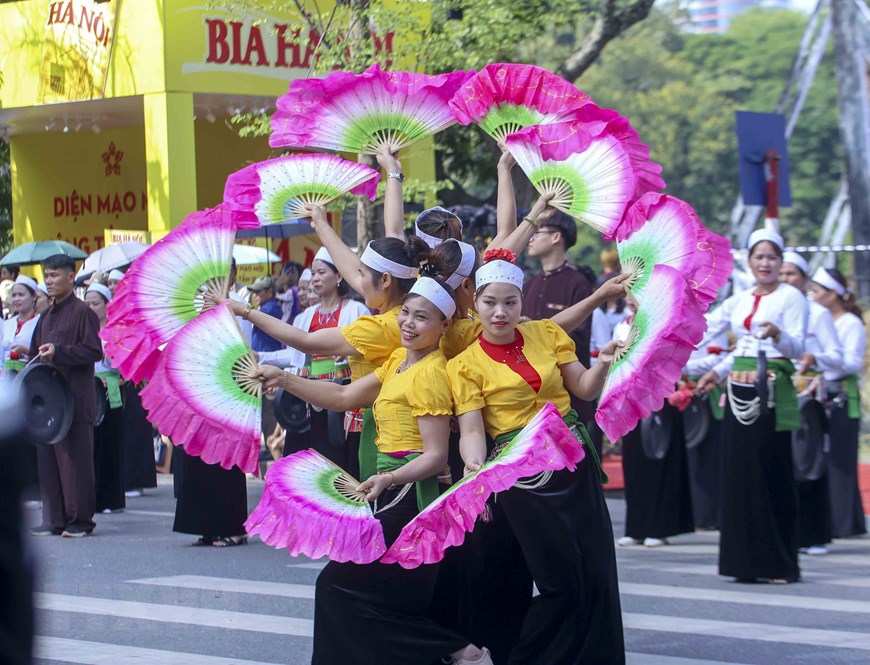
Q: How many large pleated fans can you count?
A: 10